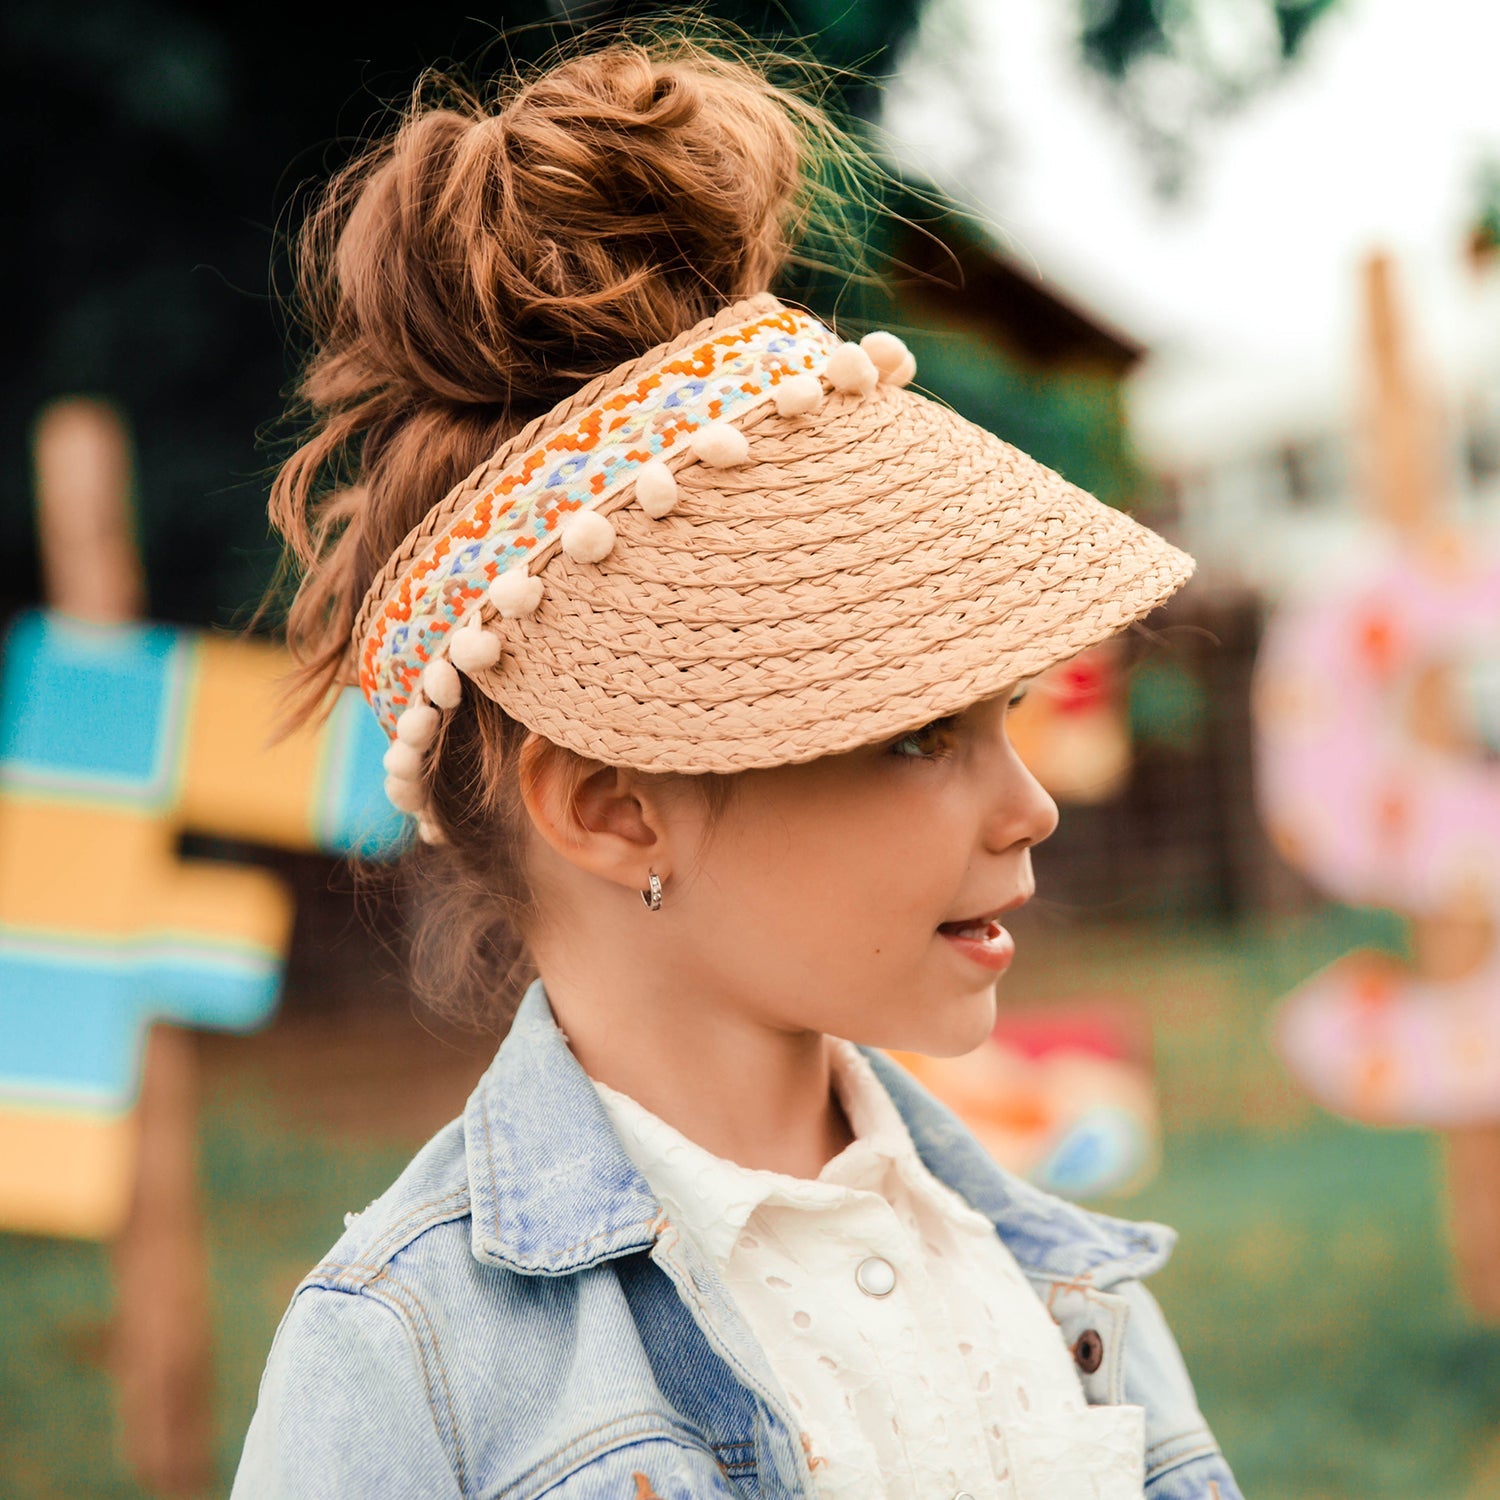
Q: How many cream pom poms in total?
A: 14